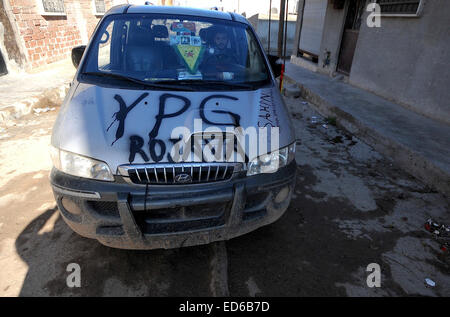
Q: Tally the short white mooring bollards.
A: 0